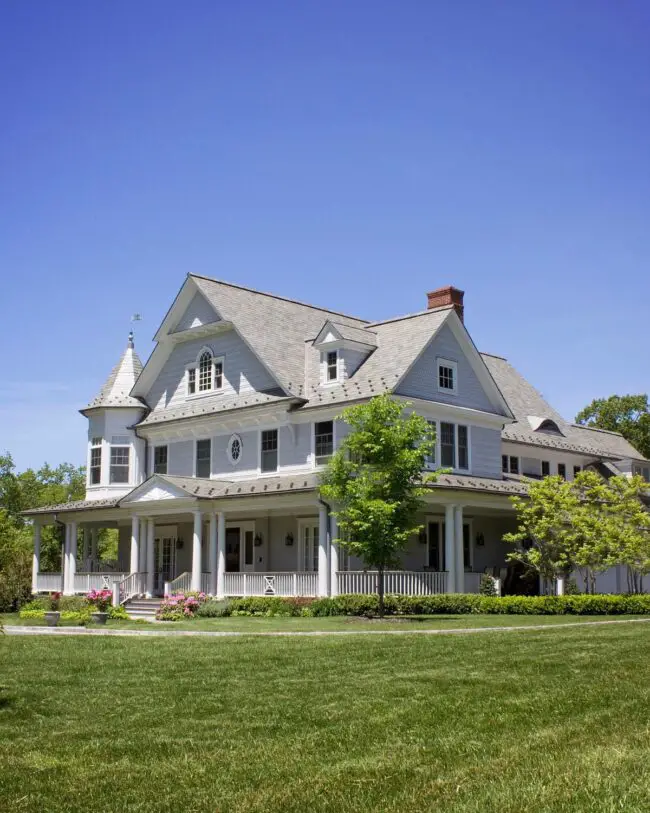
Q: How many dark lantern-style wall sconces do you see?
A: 5